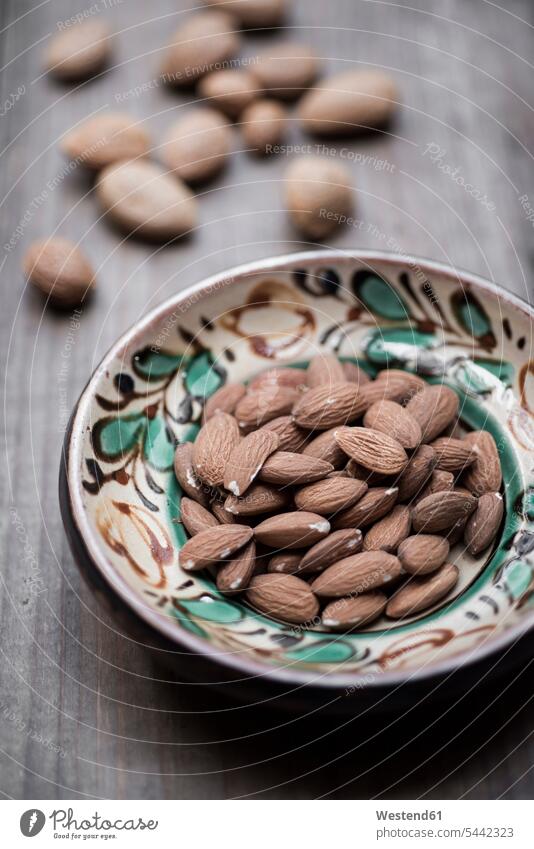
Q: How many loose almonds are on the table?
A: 12